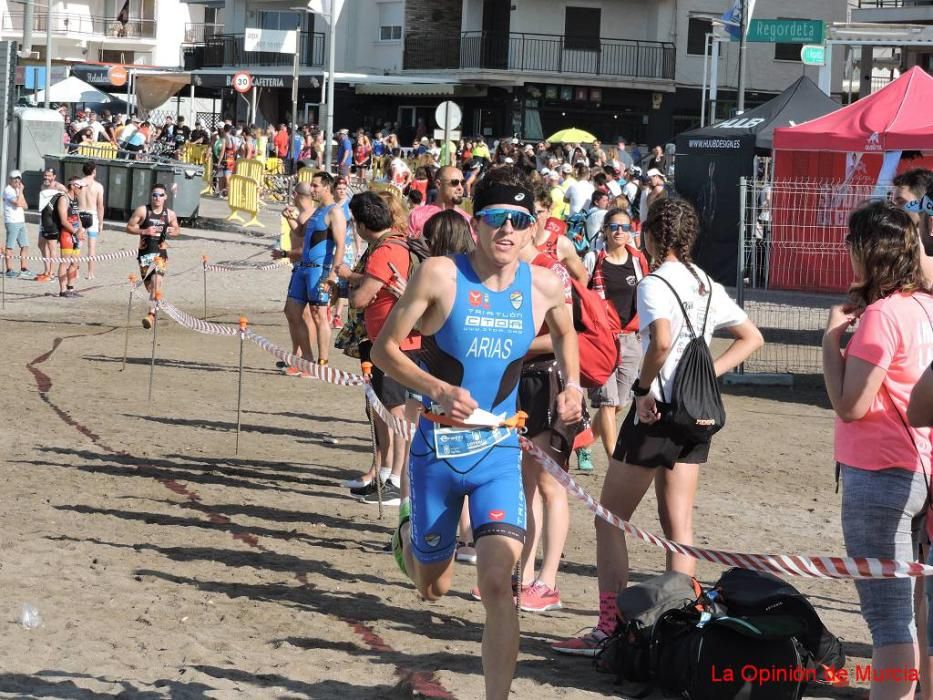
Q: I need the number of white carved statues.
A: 0